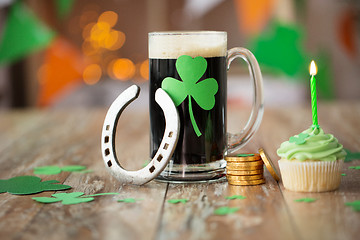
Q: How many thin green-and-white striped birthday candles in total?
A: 1